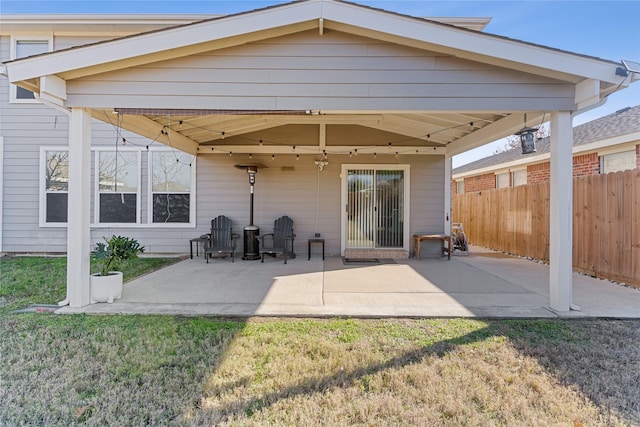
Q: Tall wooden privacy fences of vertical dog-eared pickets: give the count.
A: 1